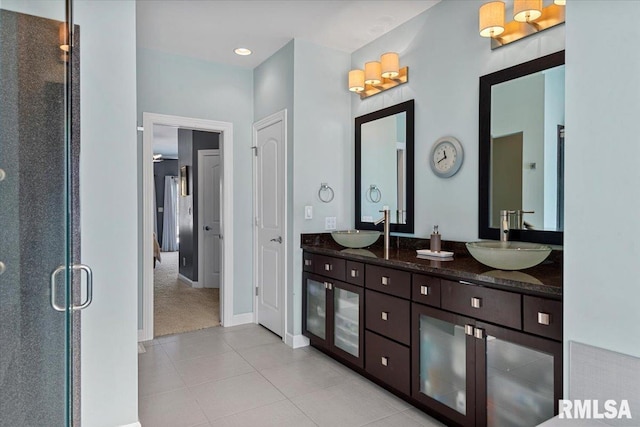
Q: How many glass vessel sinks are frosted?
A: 2